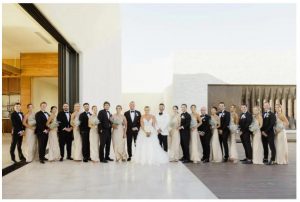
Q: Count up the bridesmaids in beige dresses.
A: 11